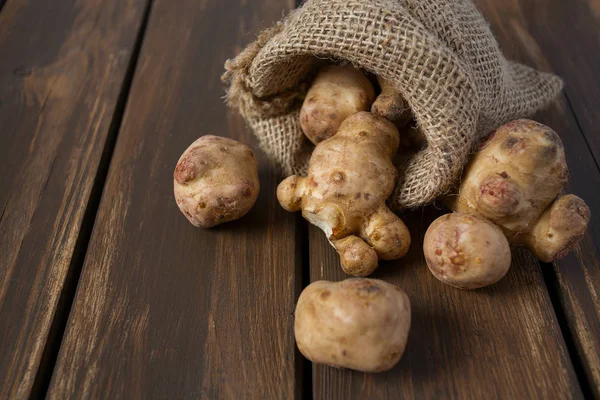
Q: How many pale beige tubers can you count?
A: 7